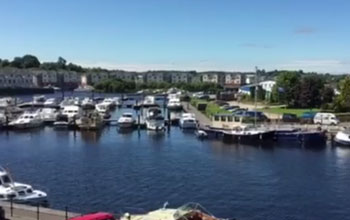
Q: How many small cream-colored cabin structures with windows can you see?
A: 1